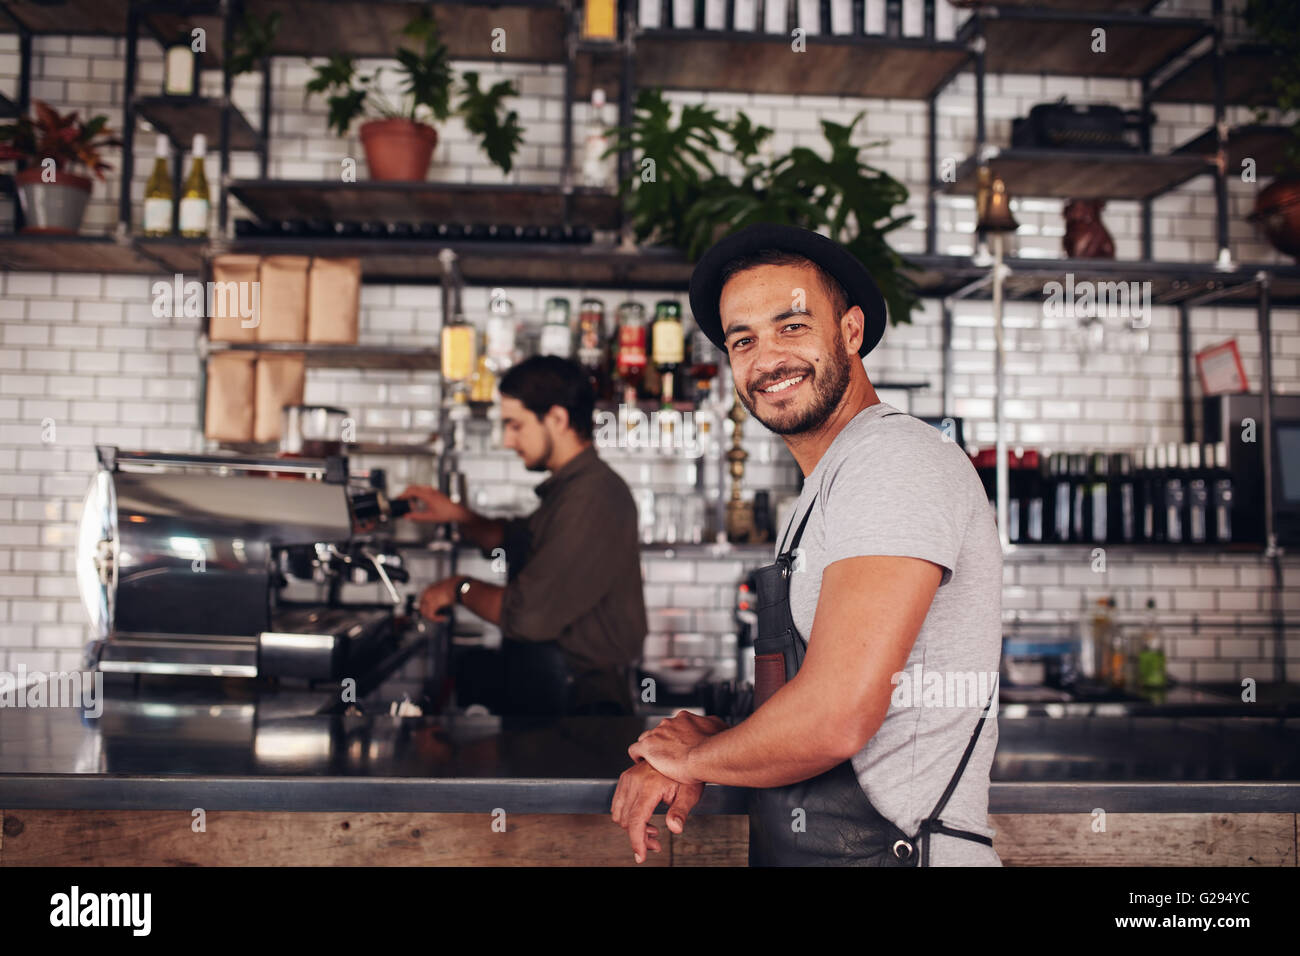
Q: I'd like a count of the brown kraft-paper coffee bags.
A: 5